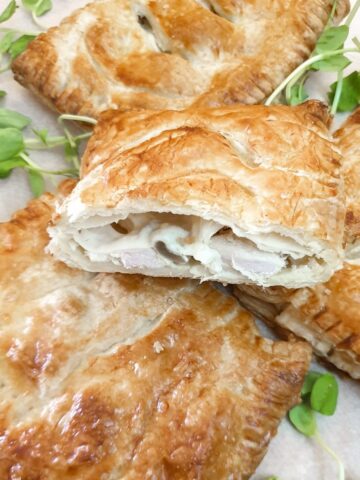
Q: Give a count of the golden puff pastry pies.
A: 4